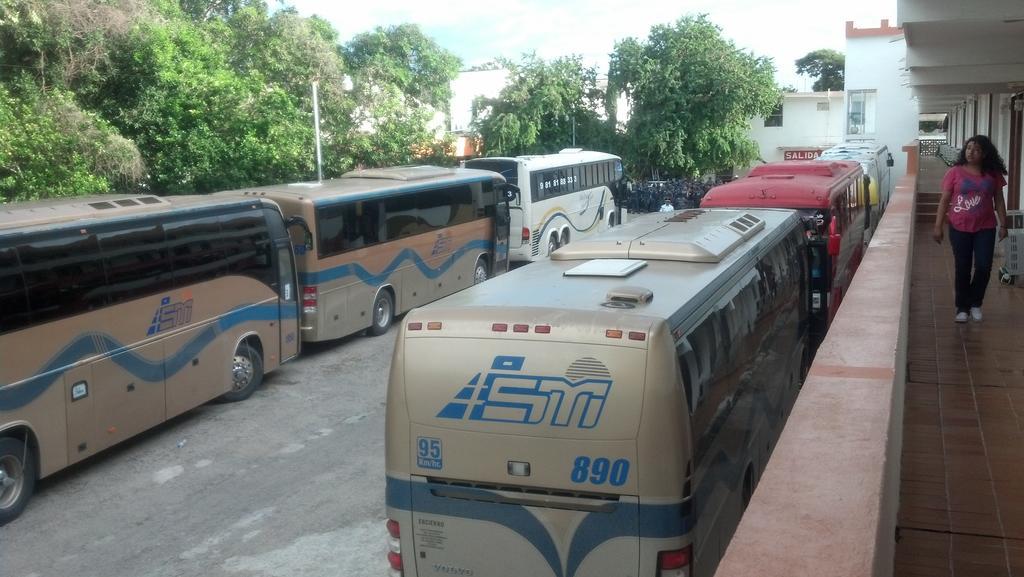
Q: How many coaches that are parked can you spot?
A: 6